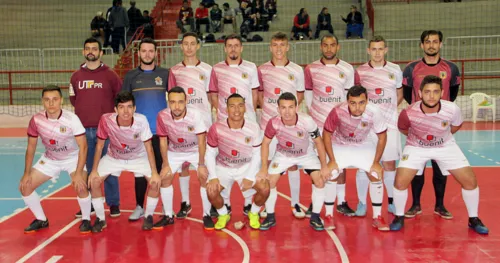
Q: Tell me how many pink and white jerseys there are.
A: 12